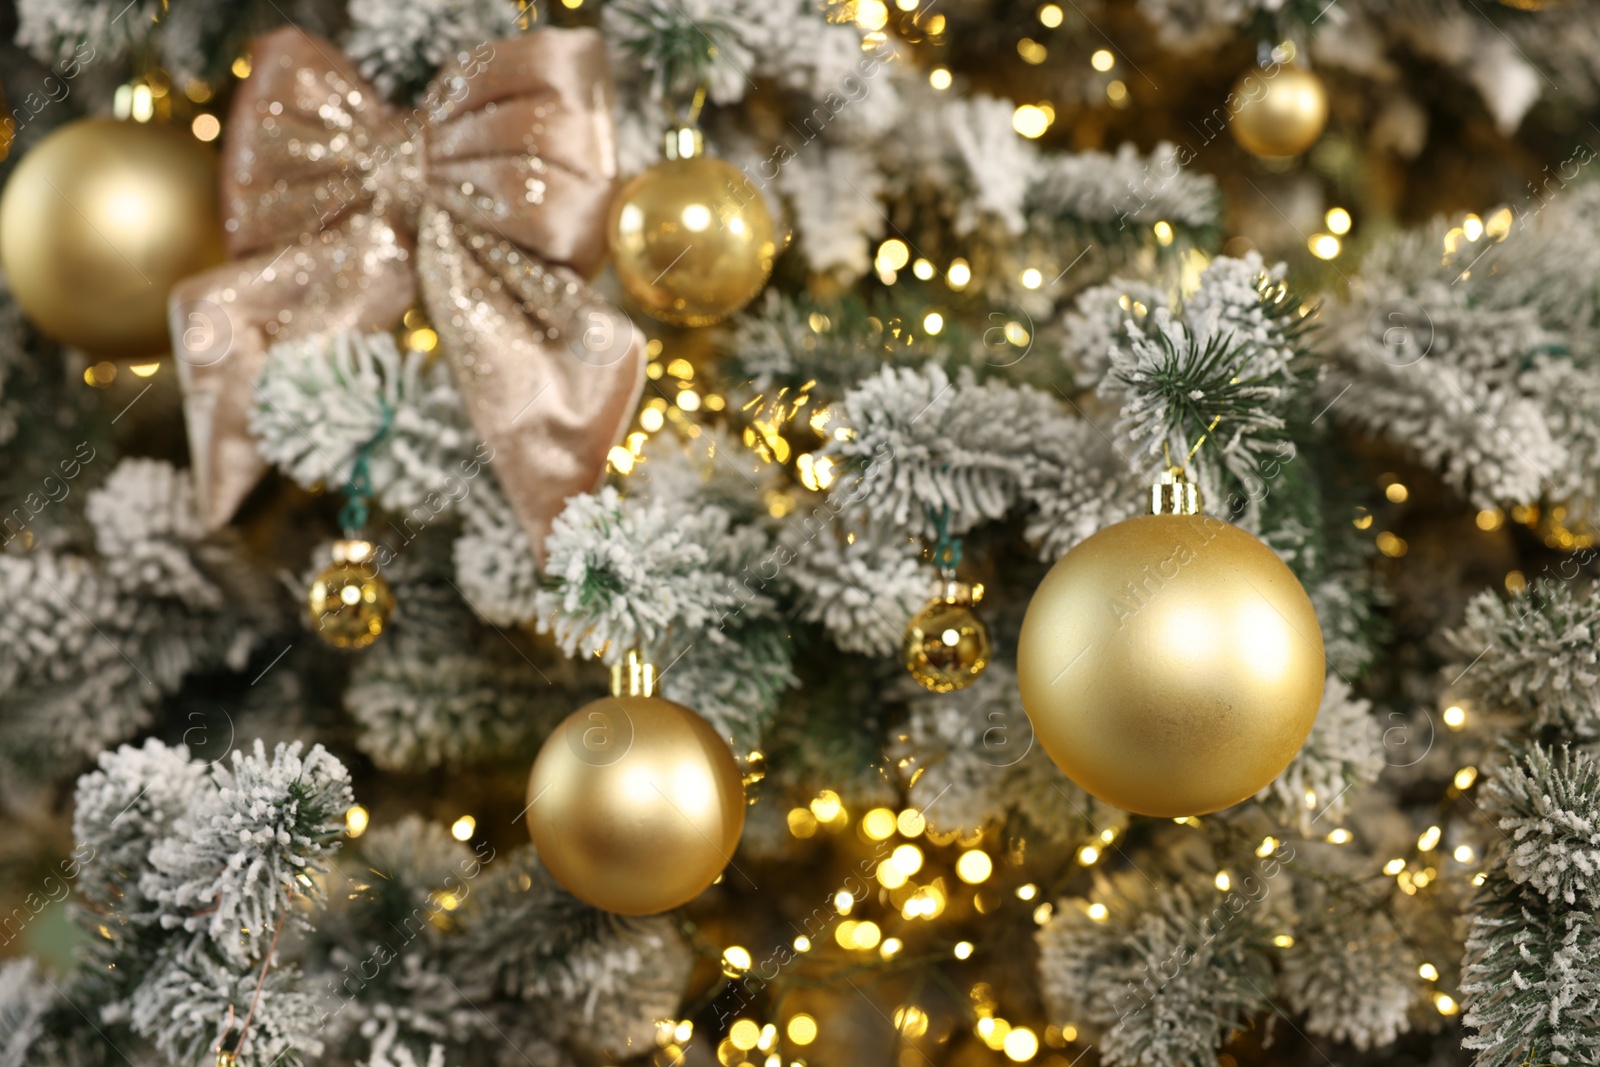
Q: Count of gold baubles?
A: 7